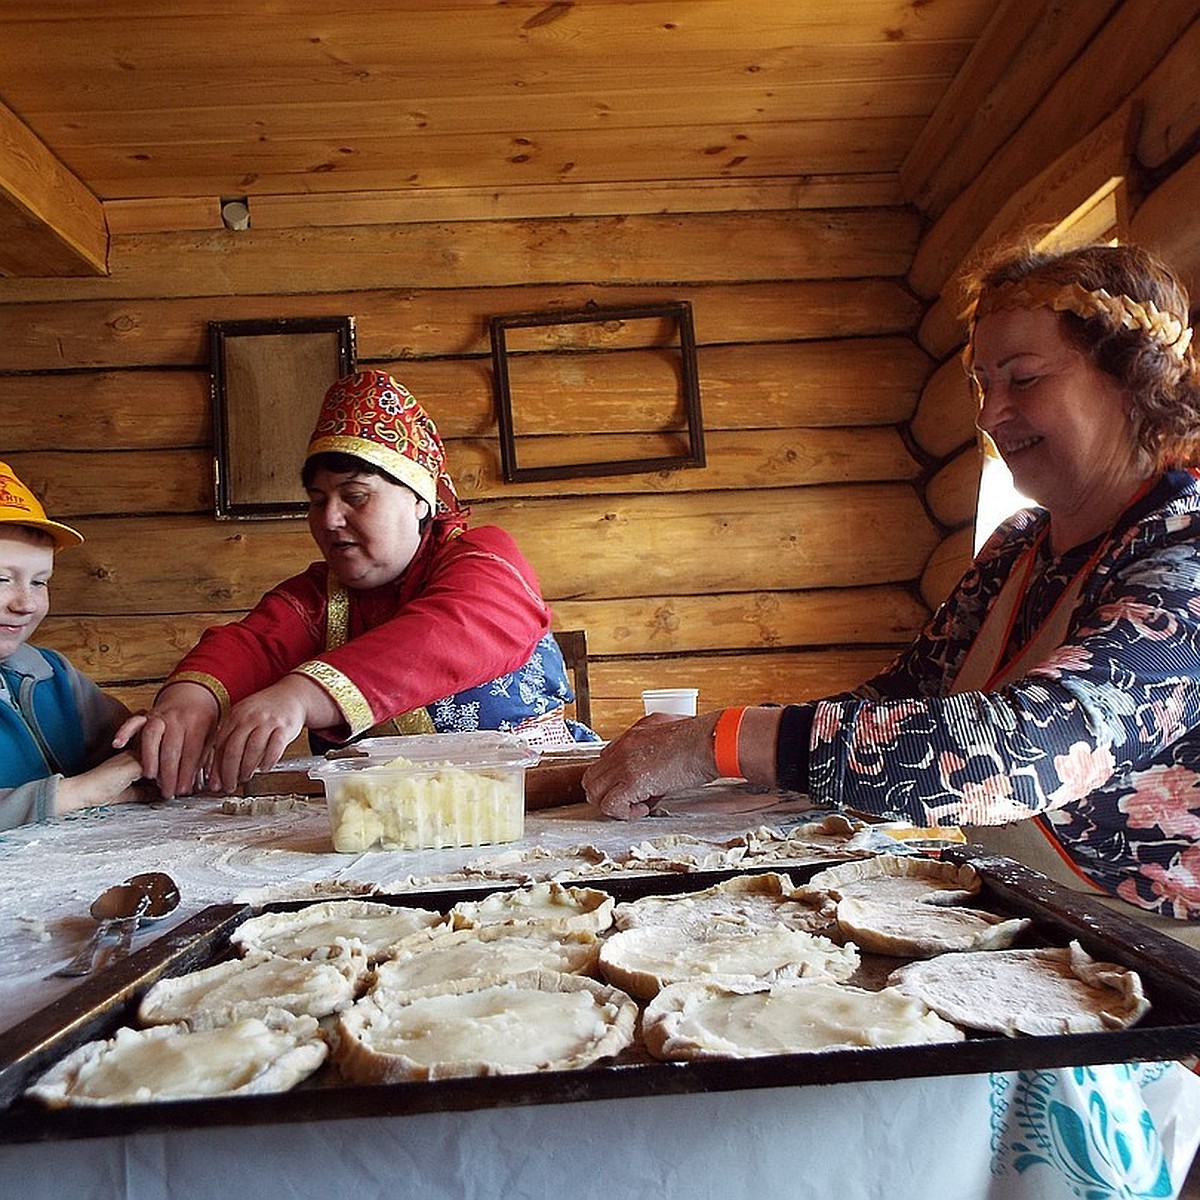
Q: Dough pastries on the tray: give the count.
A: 12